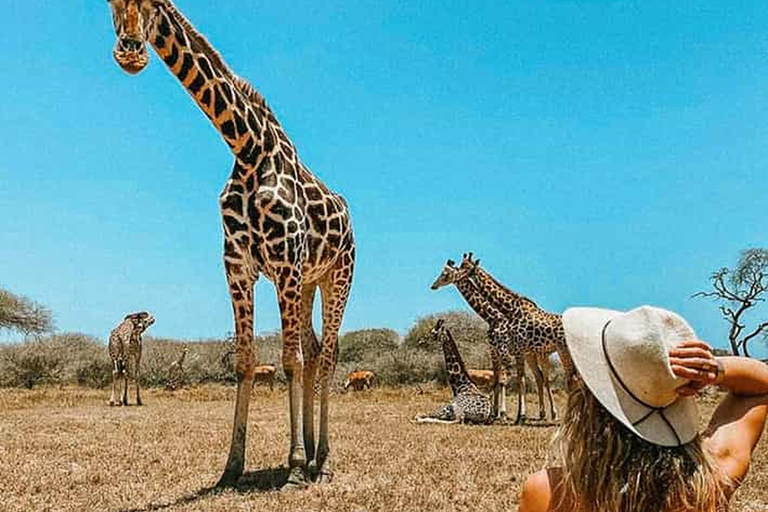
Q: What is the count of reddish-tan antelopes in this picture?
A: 3